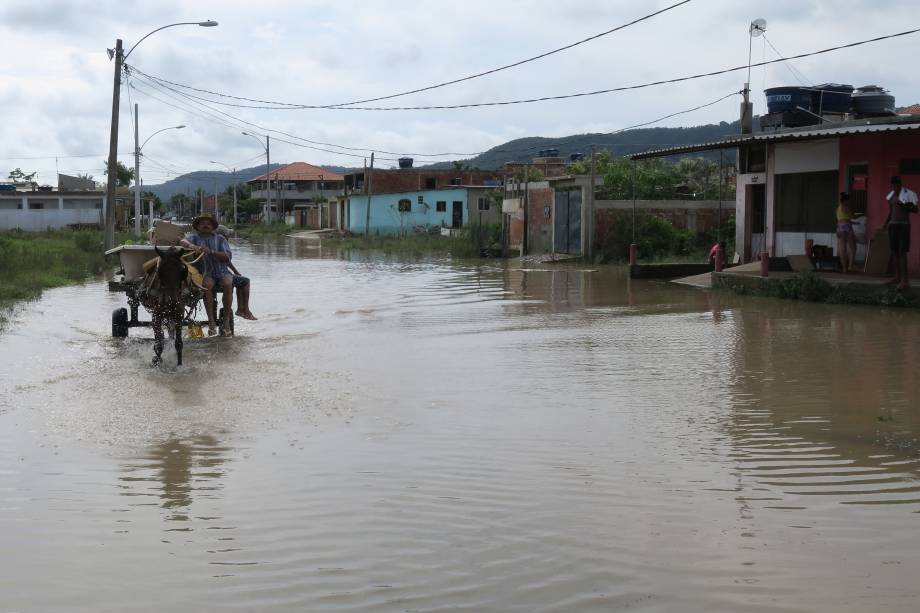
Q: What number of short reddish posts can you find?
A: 3